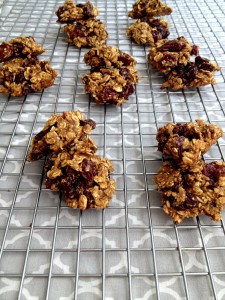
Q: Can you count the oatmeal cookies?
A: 14